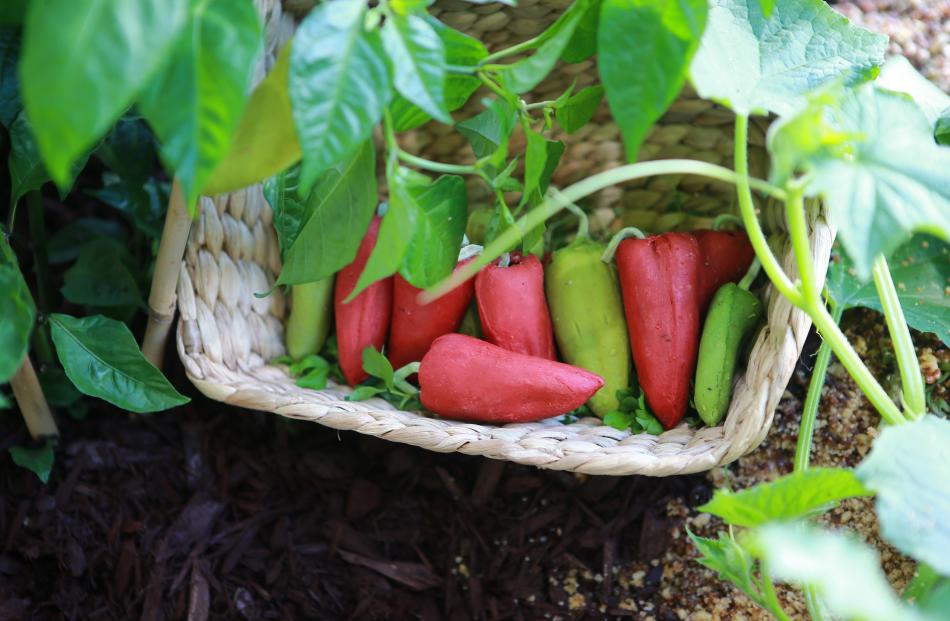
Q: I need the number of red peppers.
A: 6